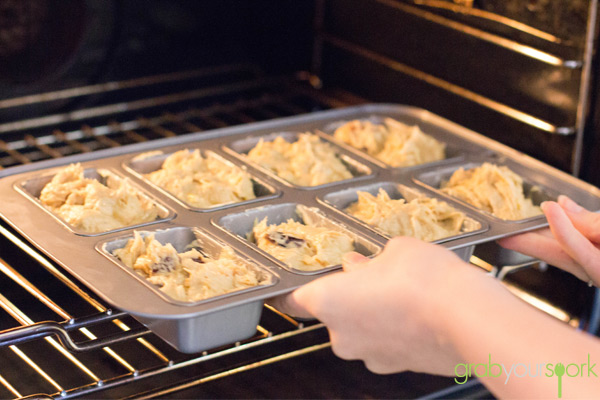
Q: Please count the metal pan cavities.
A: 8